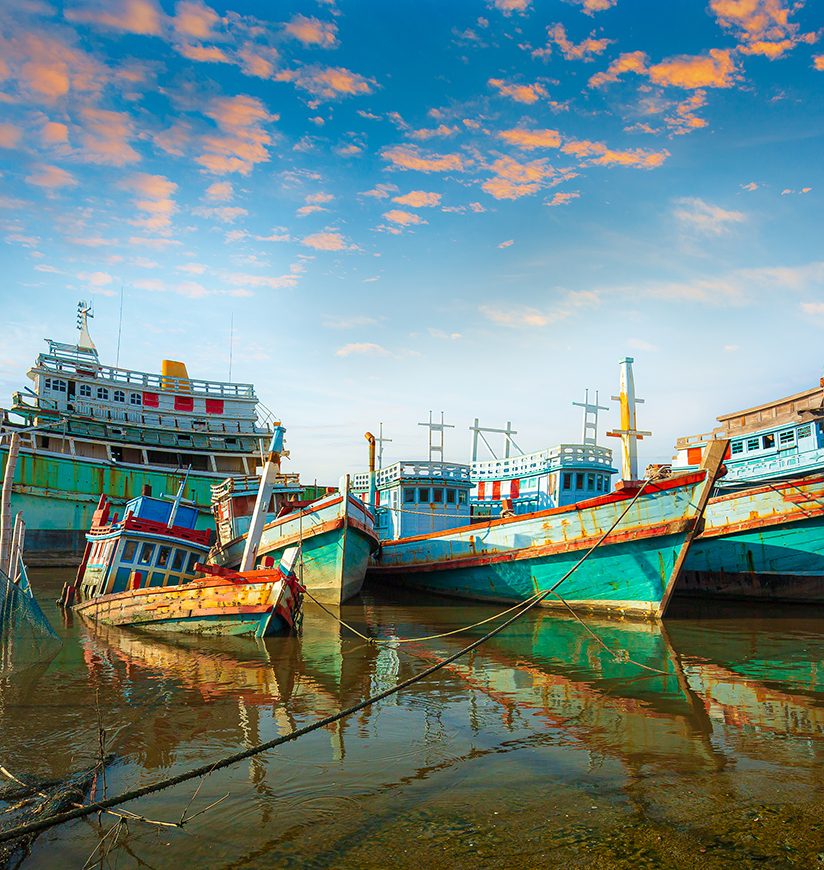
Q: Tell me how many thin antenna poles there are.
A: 2